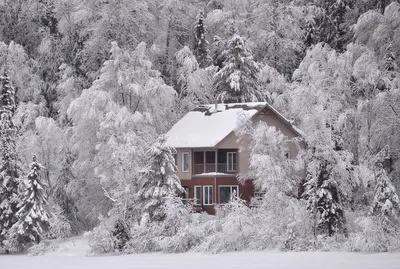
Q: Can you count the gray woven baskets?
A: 0